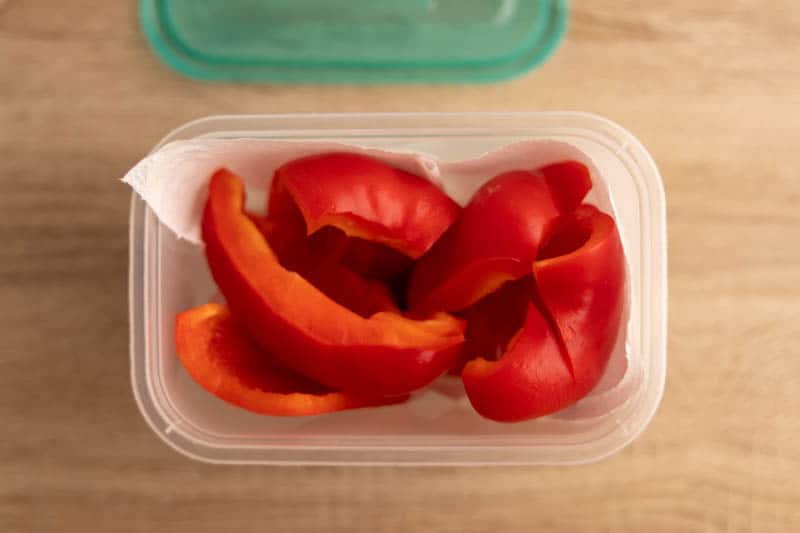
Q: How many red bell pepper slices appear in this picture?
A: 5